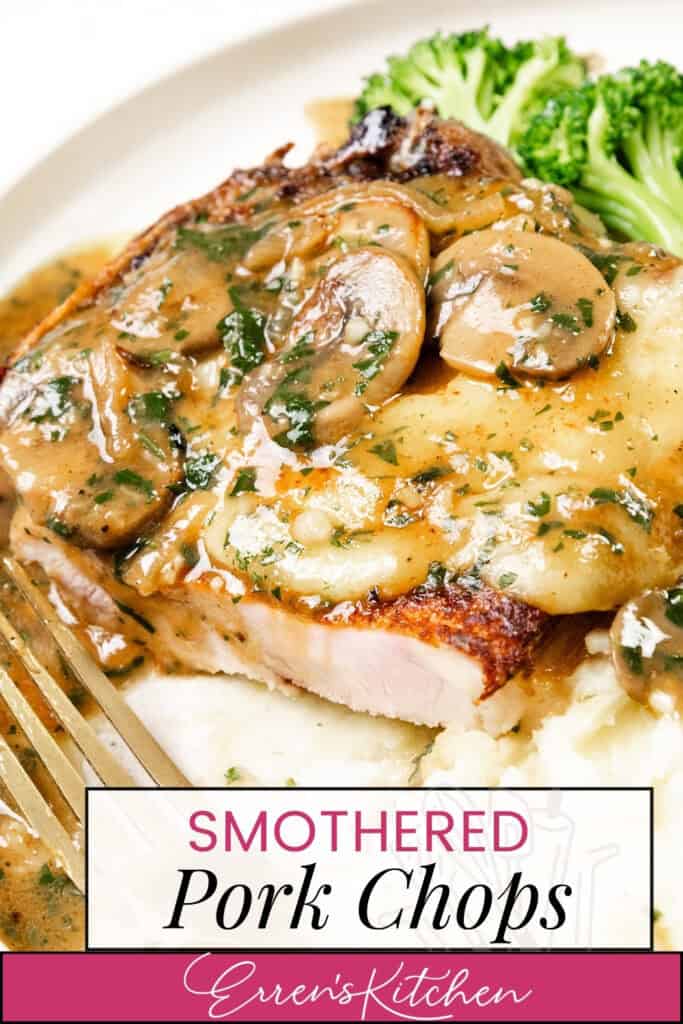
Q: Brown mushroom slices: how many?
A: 6